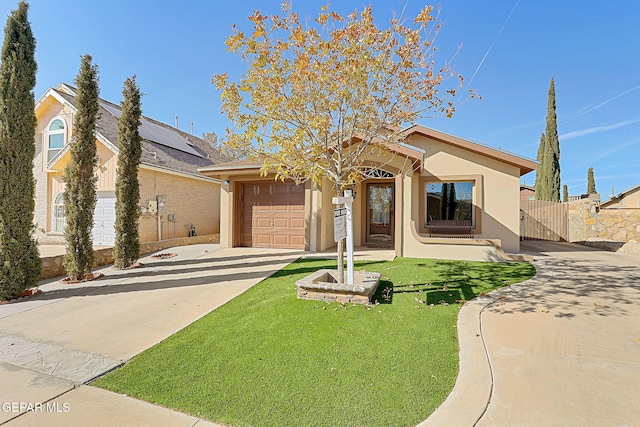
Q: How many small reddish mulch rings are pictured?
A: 4